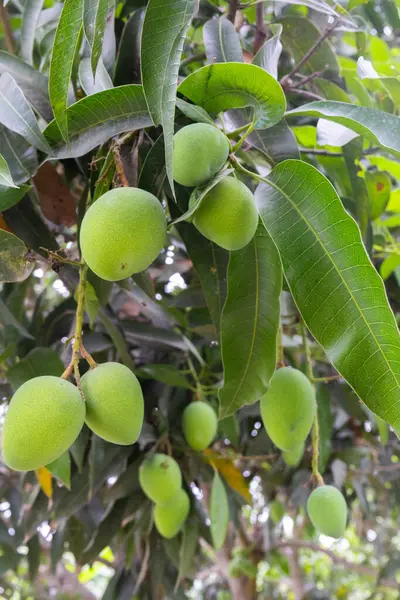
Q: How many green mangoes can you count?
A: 11